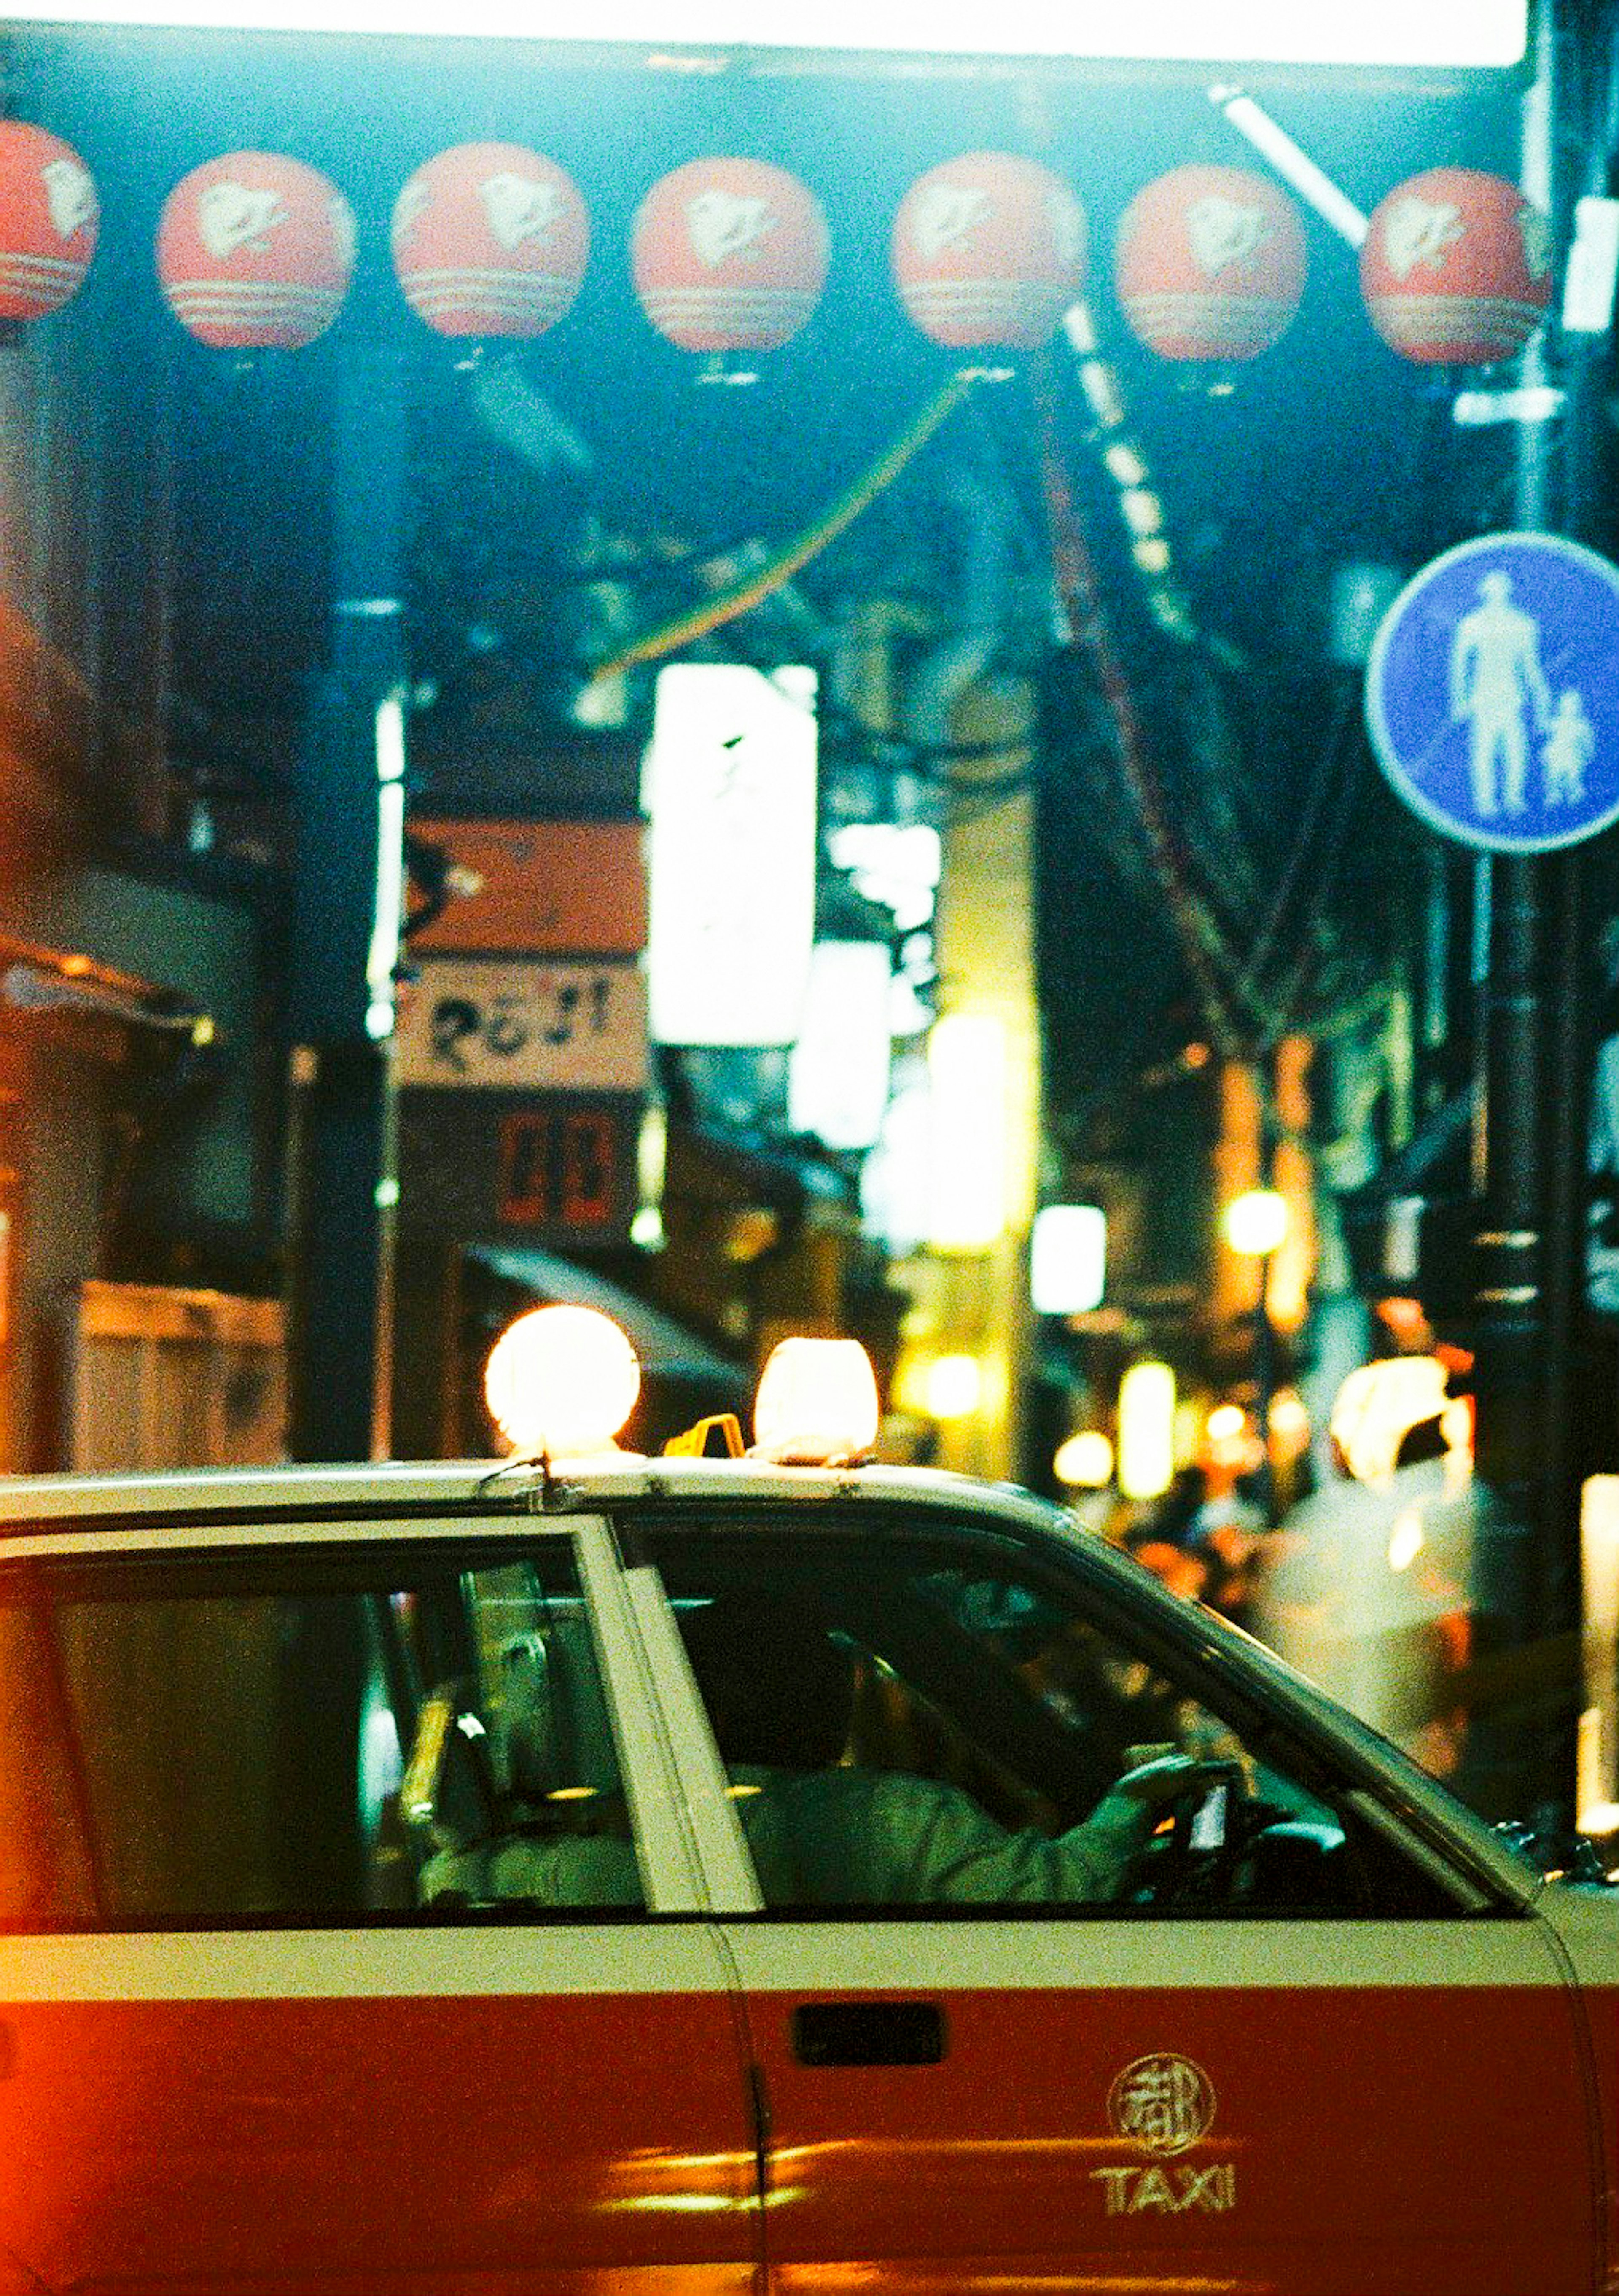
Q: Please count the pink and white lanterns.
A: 7